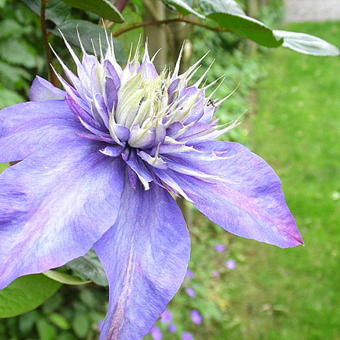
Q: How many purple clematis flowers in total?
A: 1